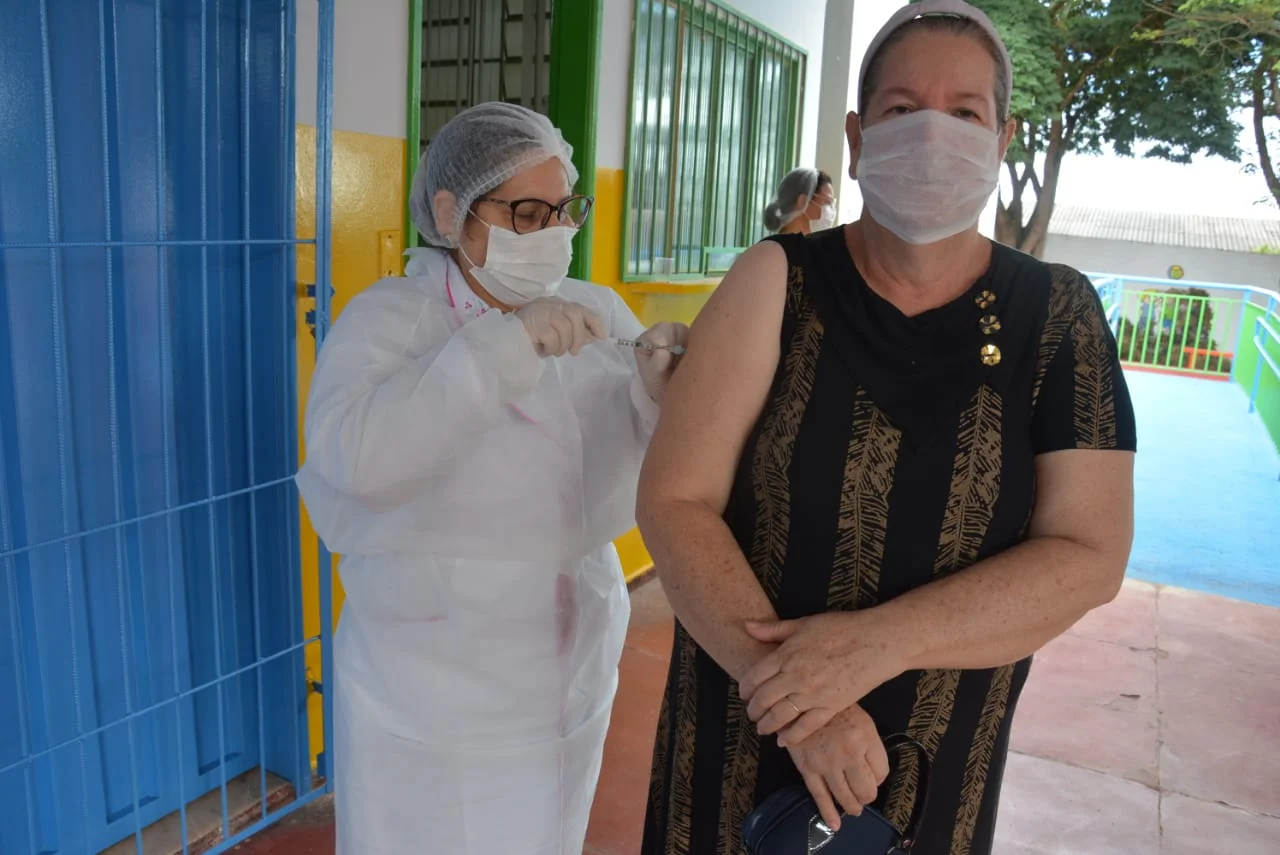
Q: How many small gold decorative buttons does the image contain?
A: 3